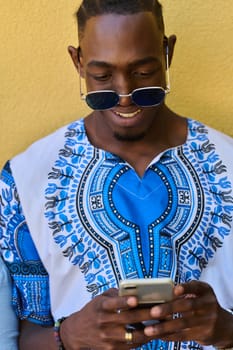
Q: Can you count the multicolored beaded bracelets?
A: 1